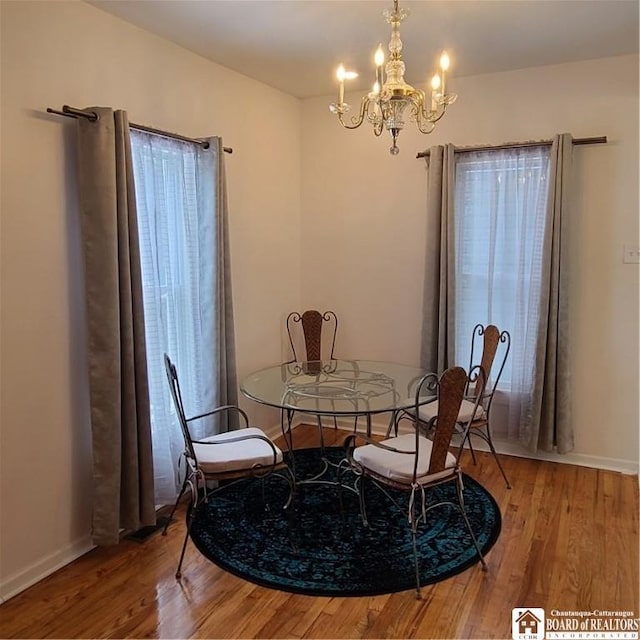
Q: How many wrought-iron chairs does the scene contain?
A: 4